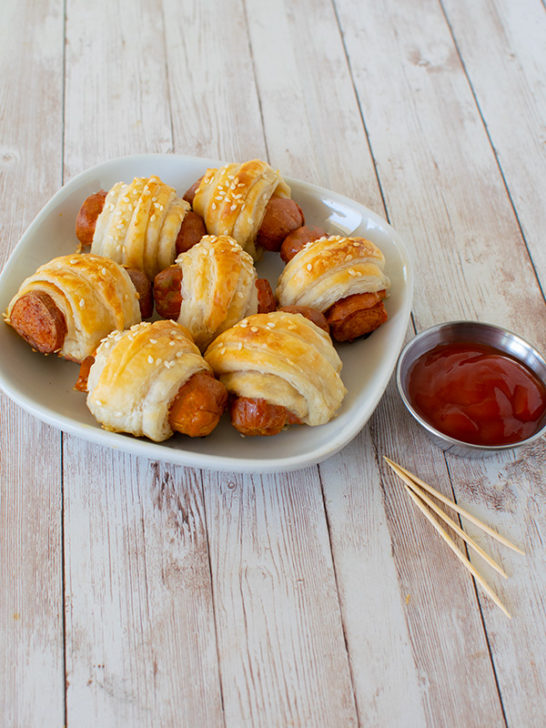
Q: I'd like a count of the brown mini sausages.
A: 7